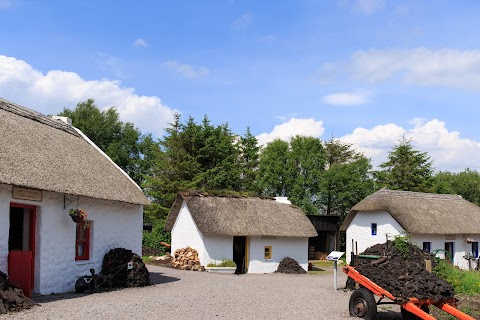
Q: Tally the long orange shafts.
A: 2